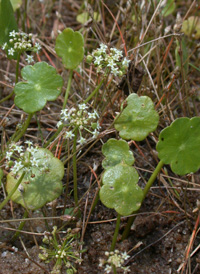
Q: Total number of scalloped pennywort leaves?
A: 7